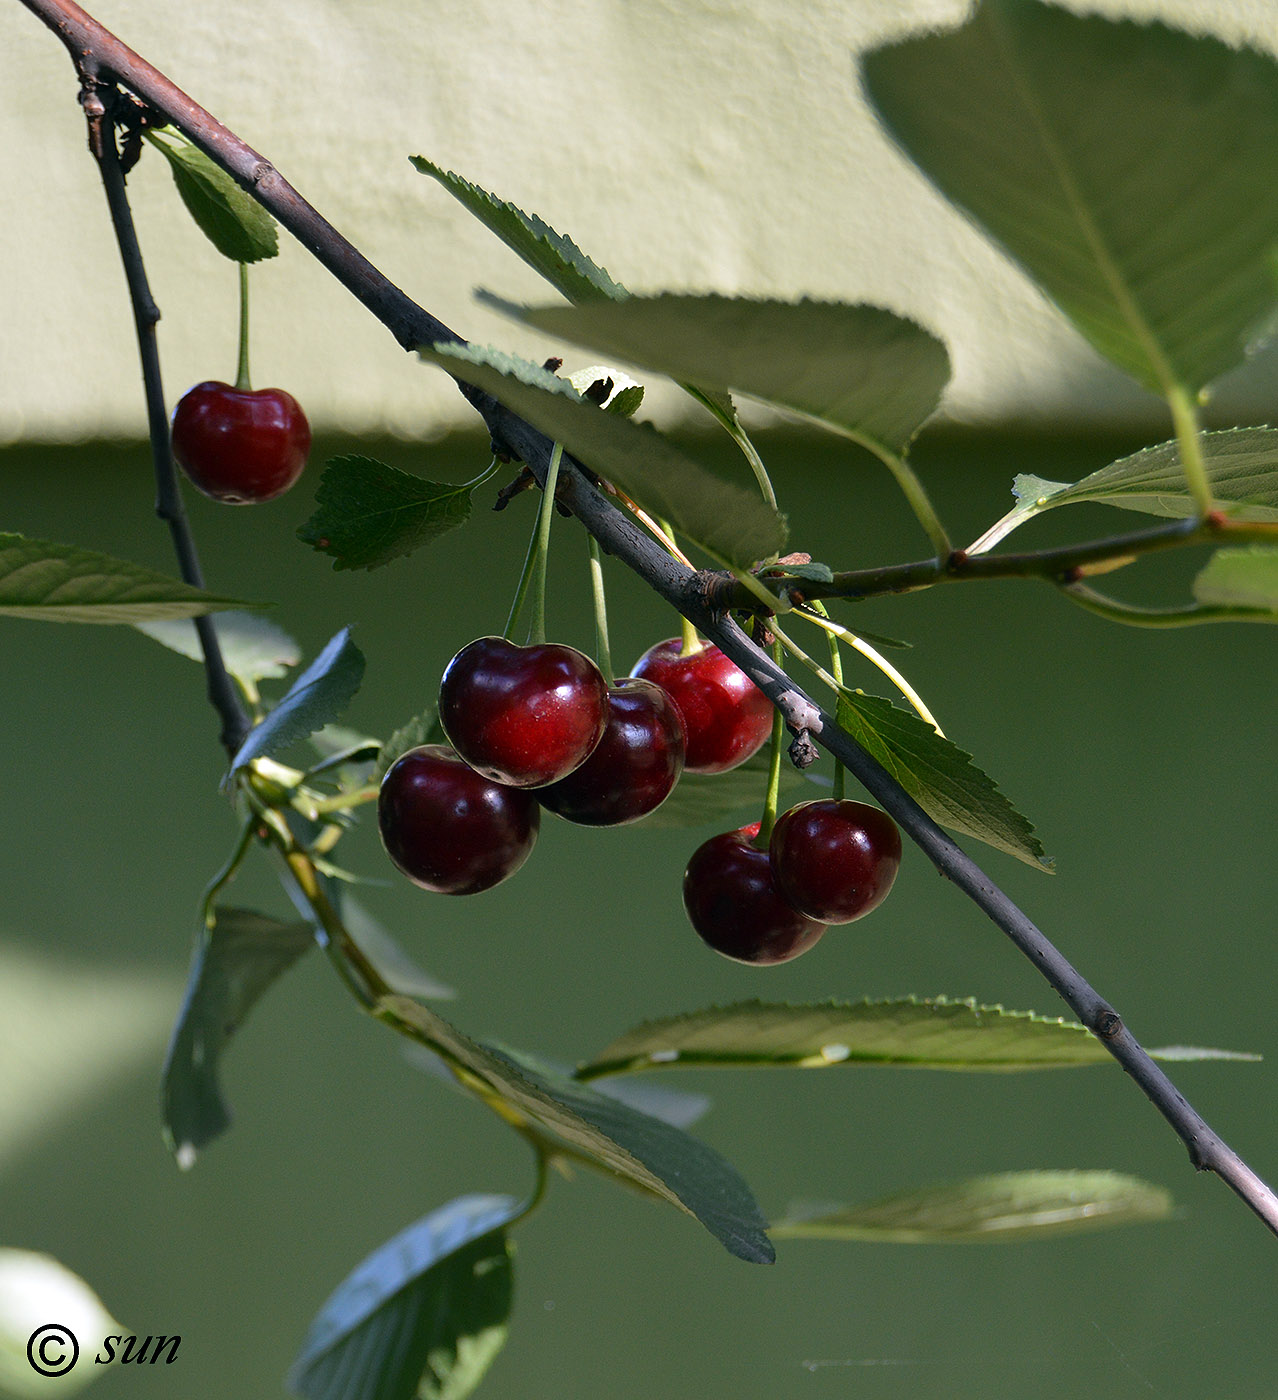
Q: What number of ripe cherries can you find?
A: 7